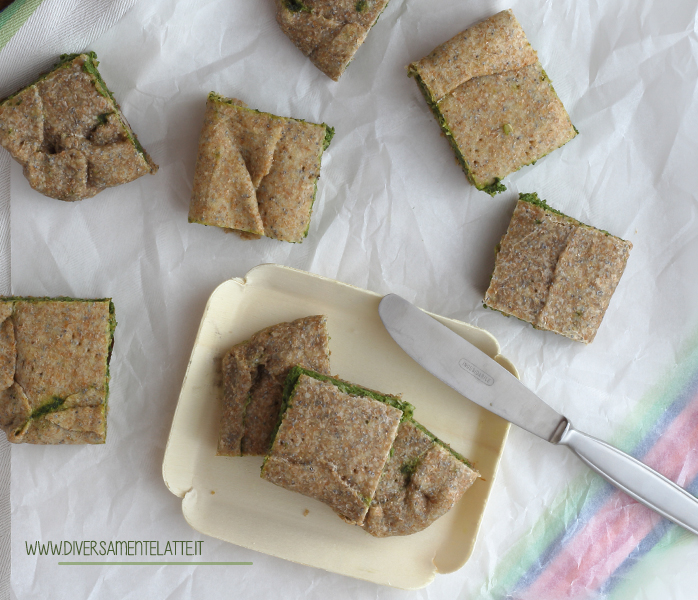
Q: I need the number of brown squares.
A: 9